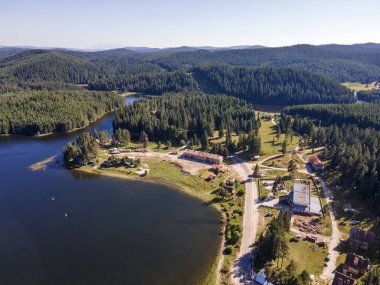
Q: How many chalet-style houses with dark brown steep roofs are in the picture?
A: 3